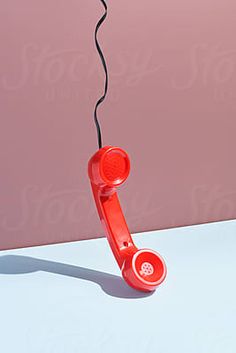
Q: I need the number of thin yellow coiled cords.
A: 0